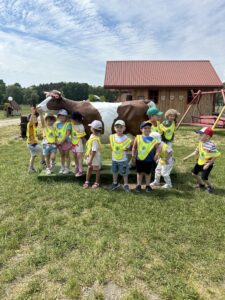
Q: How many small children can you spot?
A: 11